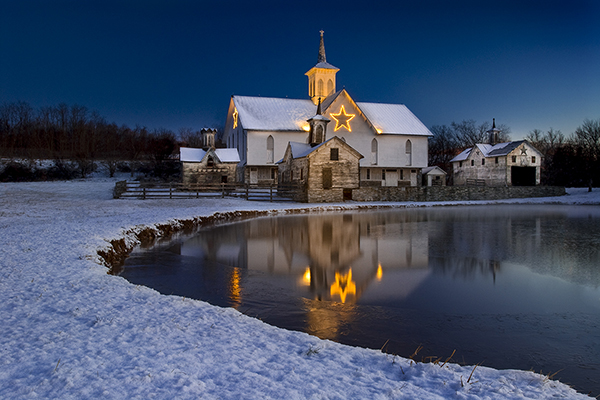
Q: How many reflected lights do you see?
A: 4